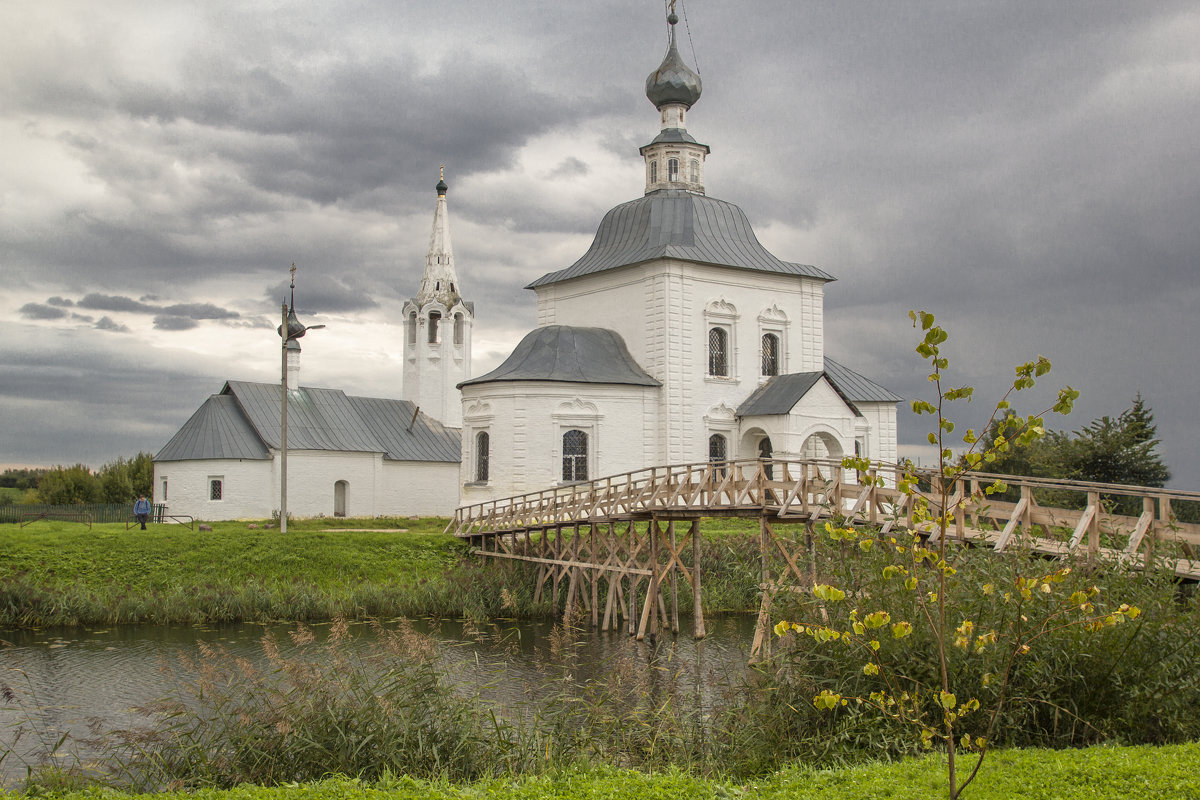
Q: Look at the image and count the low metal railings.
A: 2